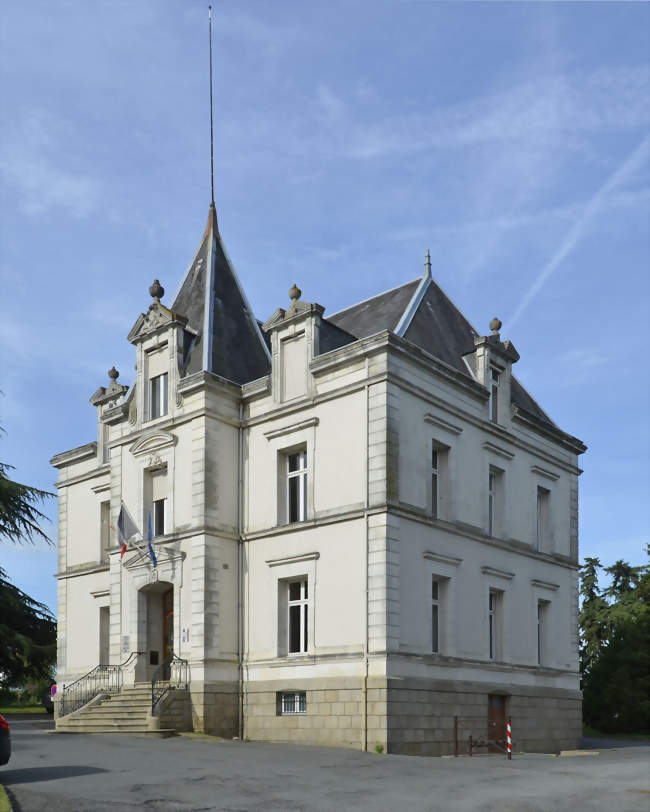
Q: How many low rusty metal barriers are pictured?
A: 1